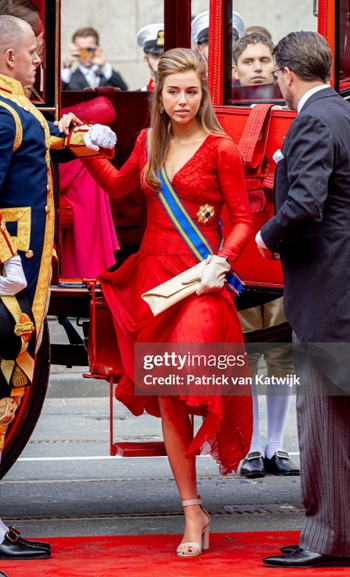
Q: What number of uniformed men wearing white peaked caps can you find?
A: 2